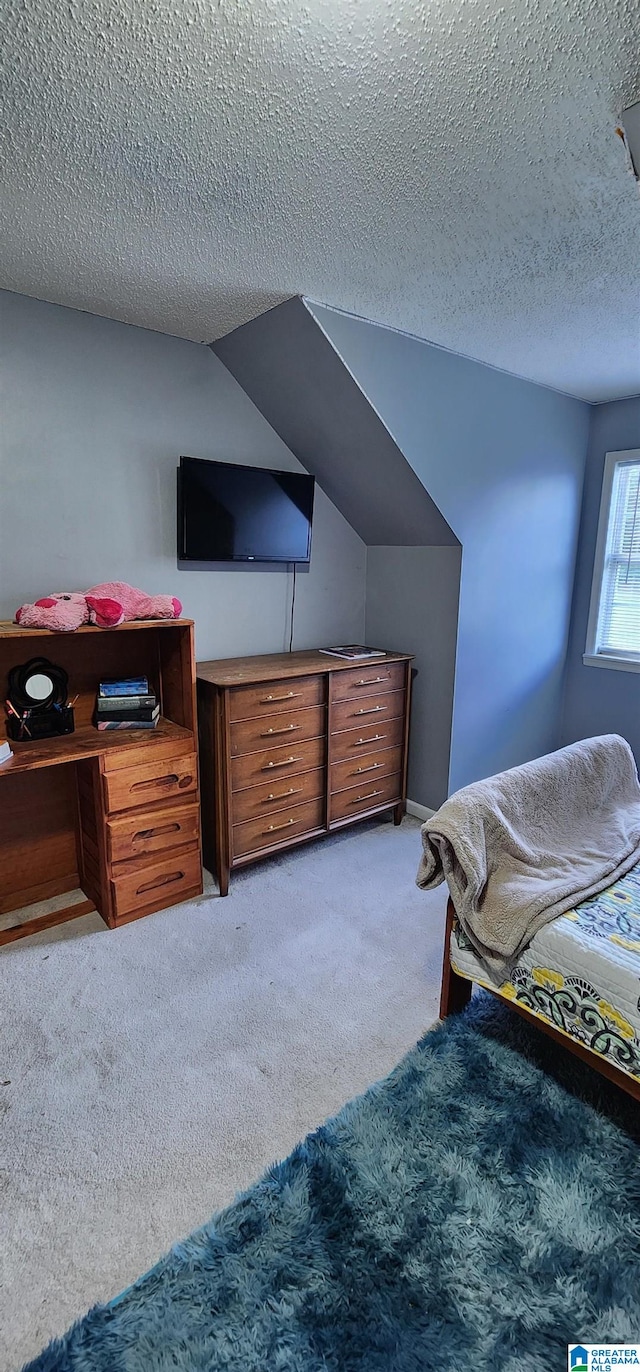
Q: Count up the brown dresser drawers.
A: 10